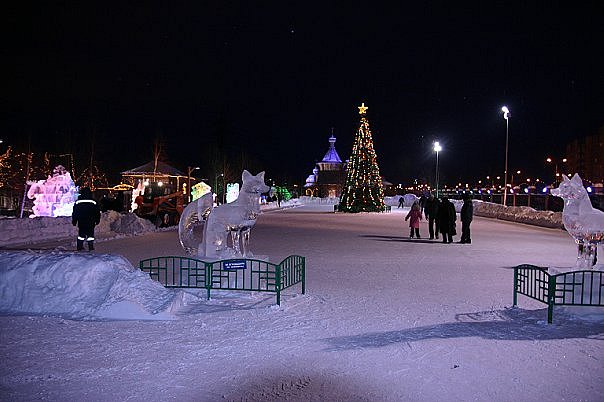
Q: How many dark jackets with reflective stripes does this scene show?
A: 1